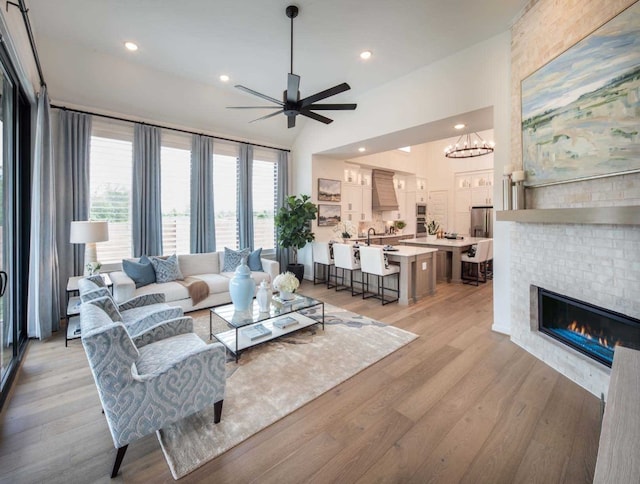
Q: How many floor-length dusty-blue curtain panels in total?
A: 6